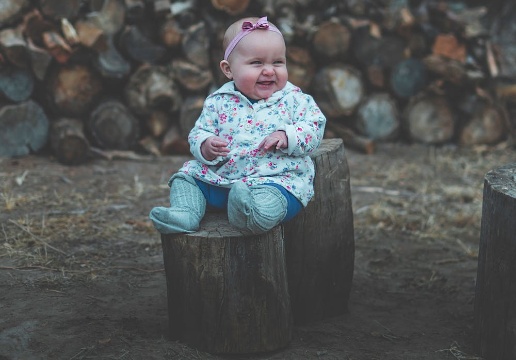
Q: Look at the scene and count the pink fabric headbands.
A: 1